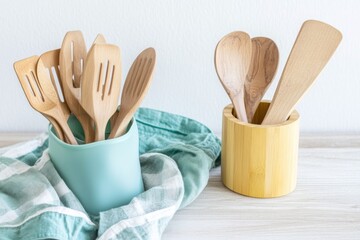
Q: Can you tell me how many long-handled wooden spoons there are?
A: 2